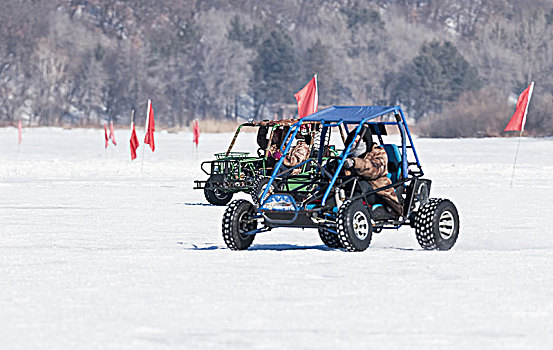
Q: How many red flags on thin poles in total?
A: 8